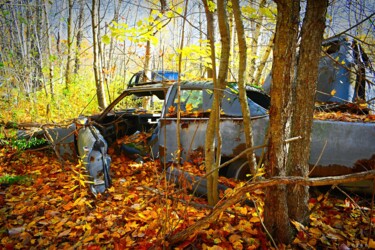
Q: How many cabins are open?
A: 1